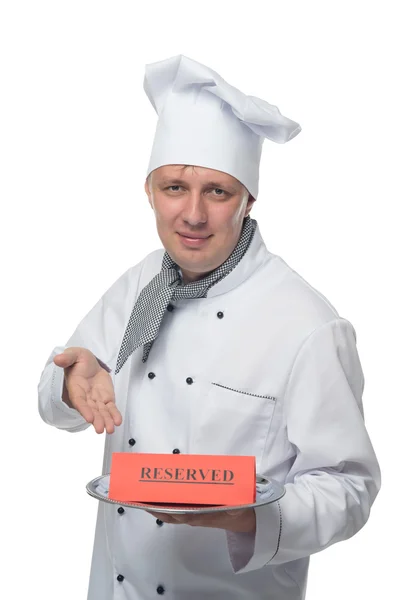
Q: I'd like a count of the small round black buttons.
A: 10